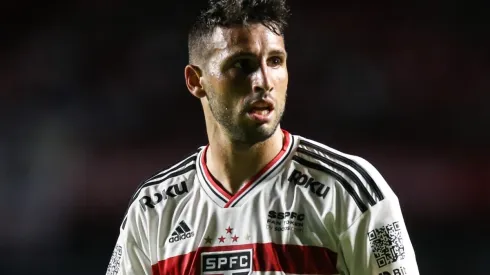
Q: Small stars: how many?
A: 5